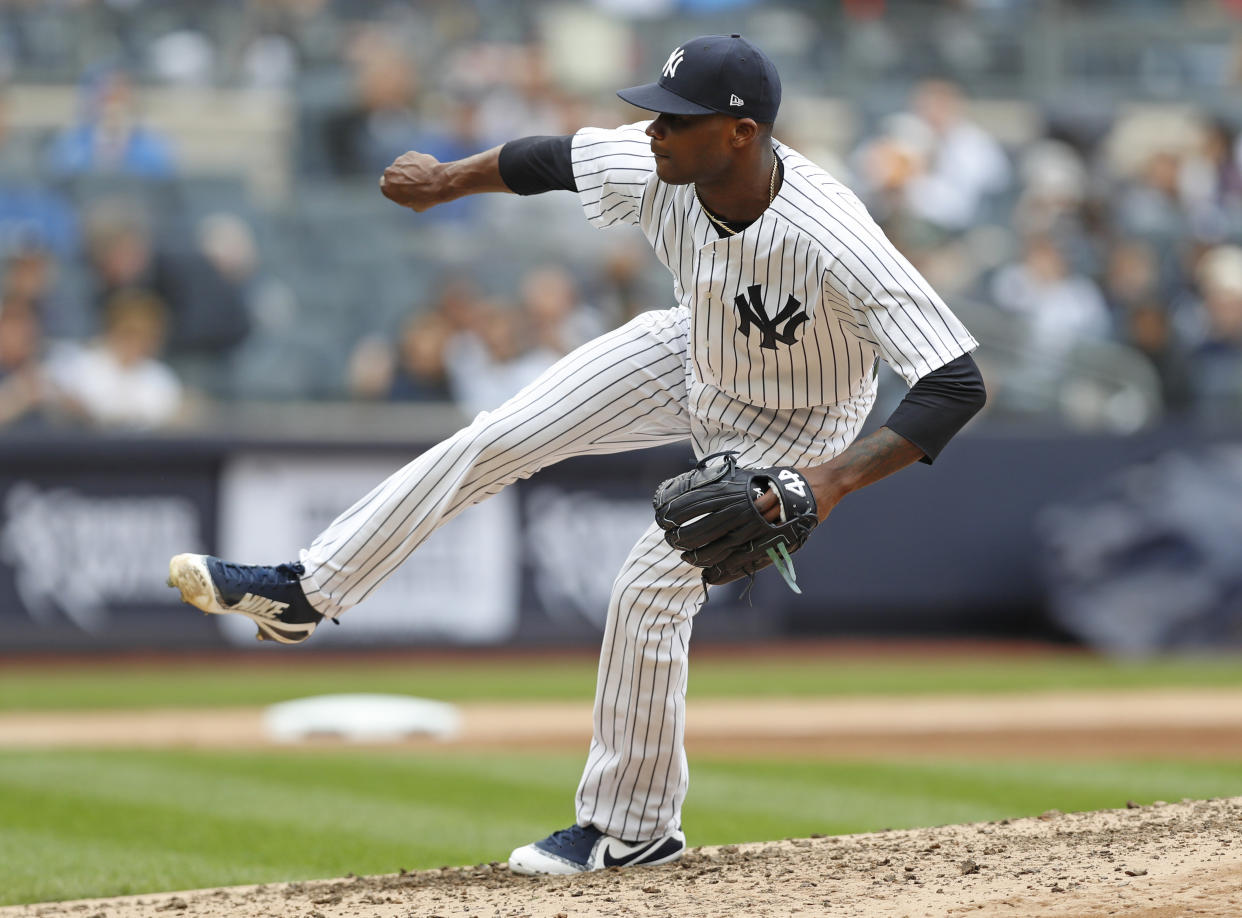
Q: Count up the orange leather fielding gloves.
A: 0